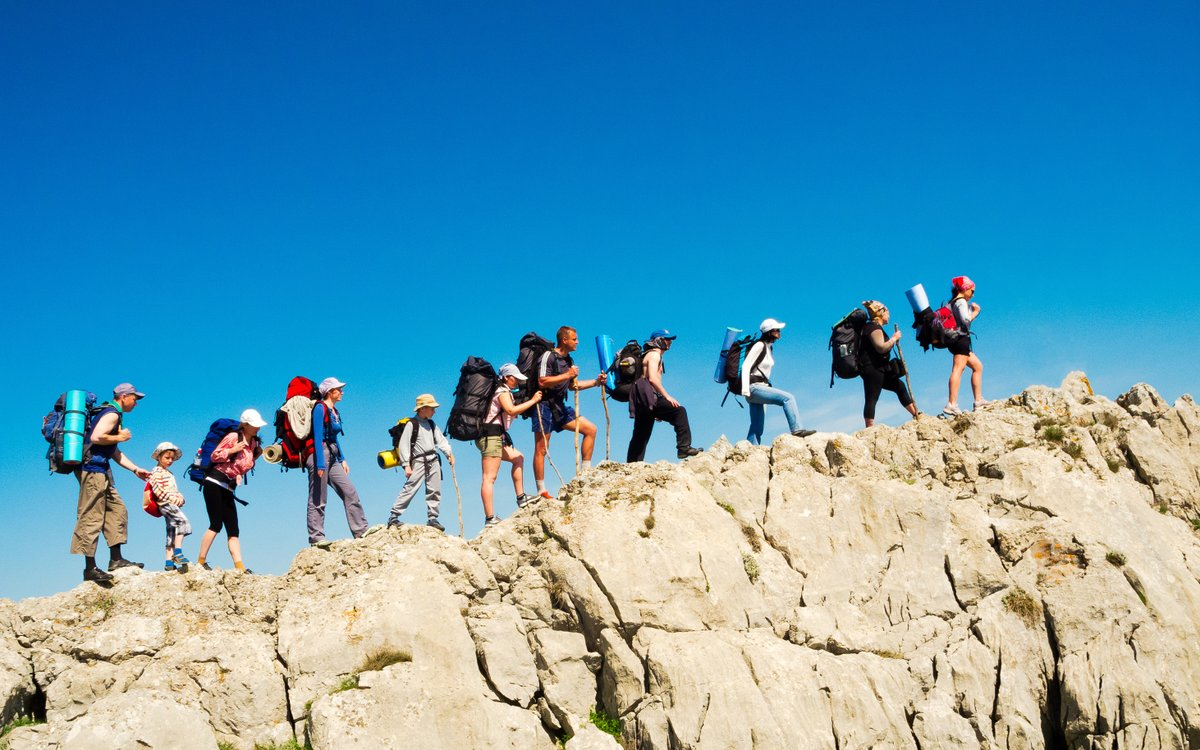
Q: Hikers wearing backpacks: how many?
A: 11